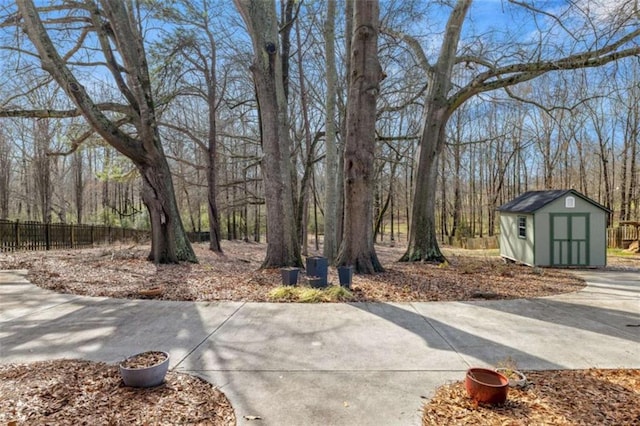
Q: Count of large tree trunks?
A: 4